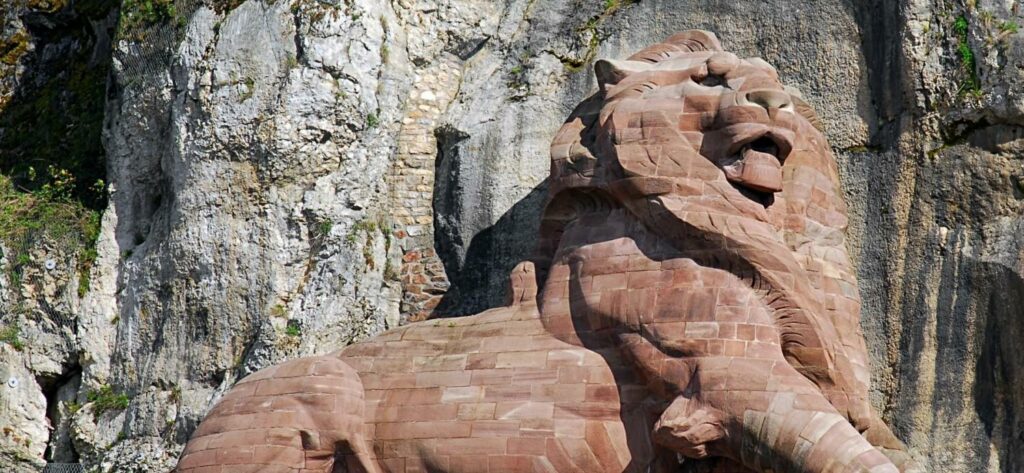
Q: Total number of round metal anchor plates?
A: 2